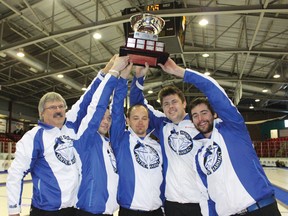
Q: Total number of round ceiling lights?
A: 13